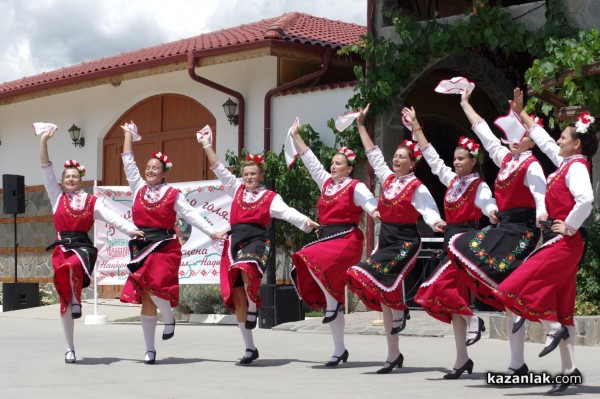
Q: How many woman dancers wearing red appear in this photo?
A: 8